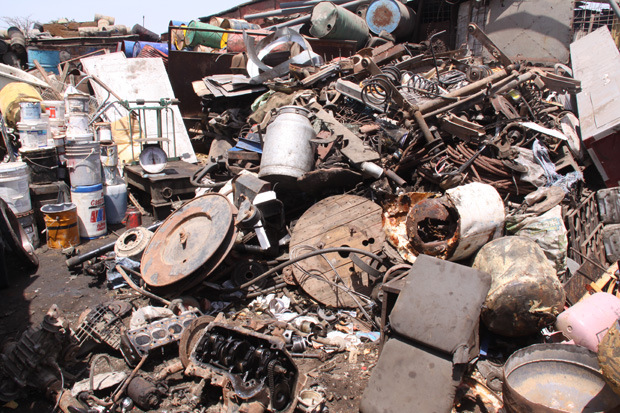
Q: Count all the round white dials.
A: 1